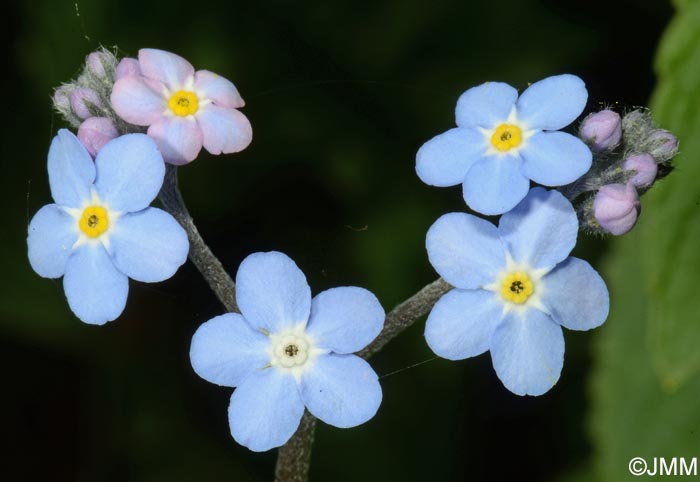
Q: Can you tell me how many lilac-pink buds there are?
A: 9